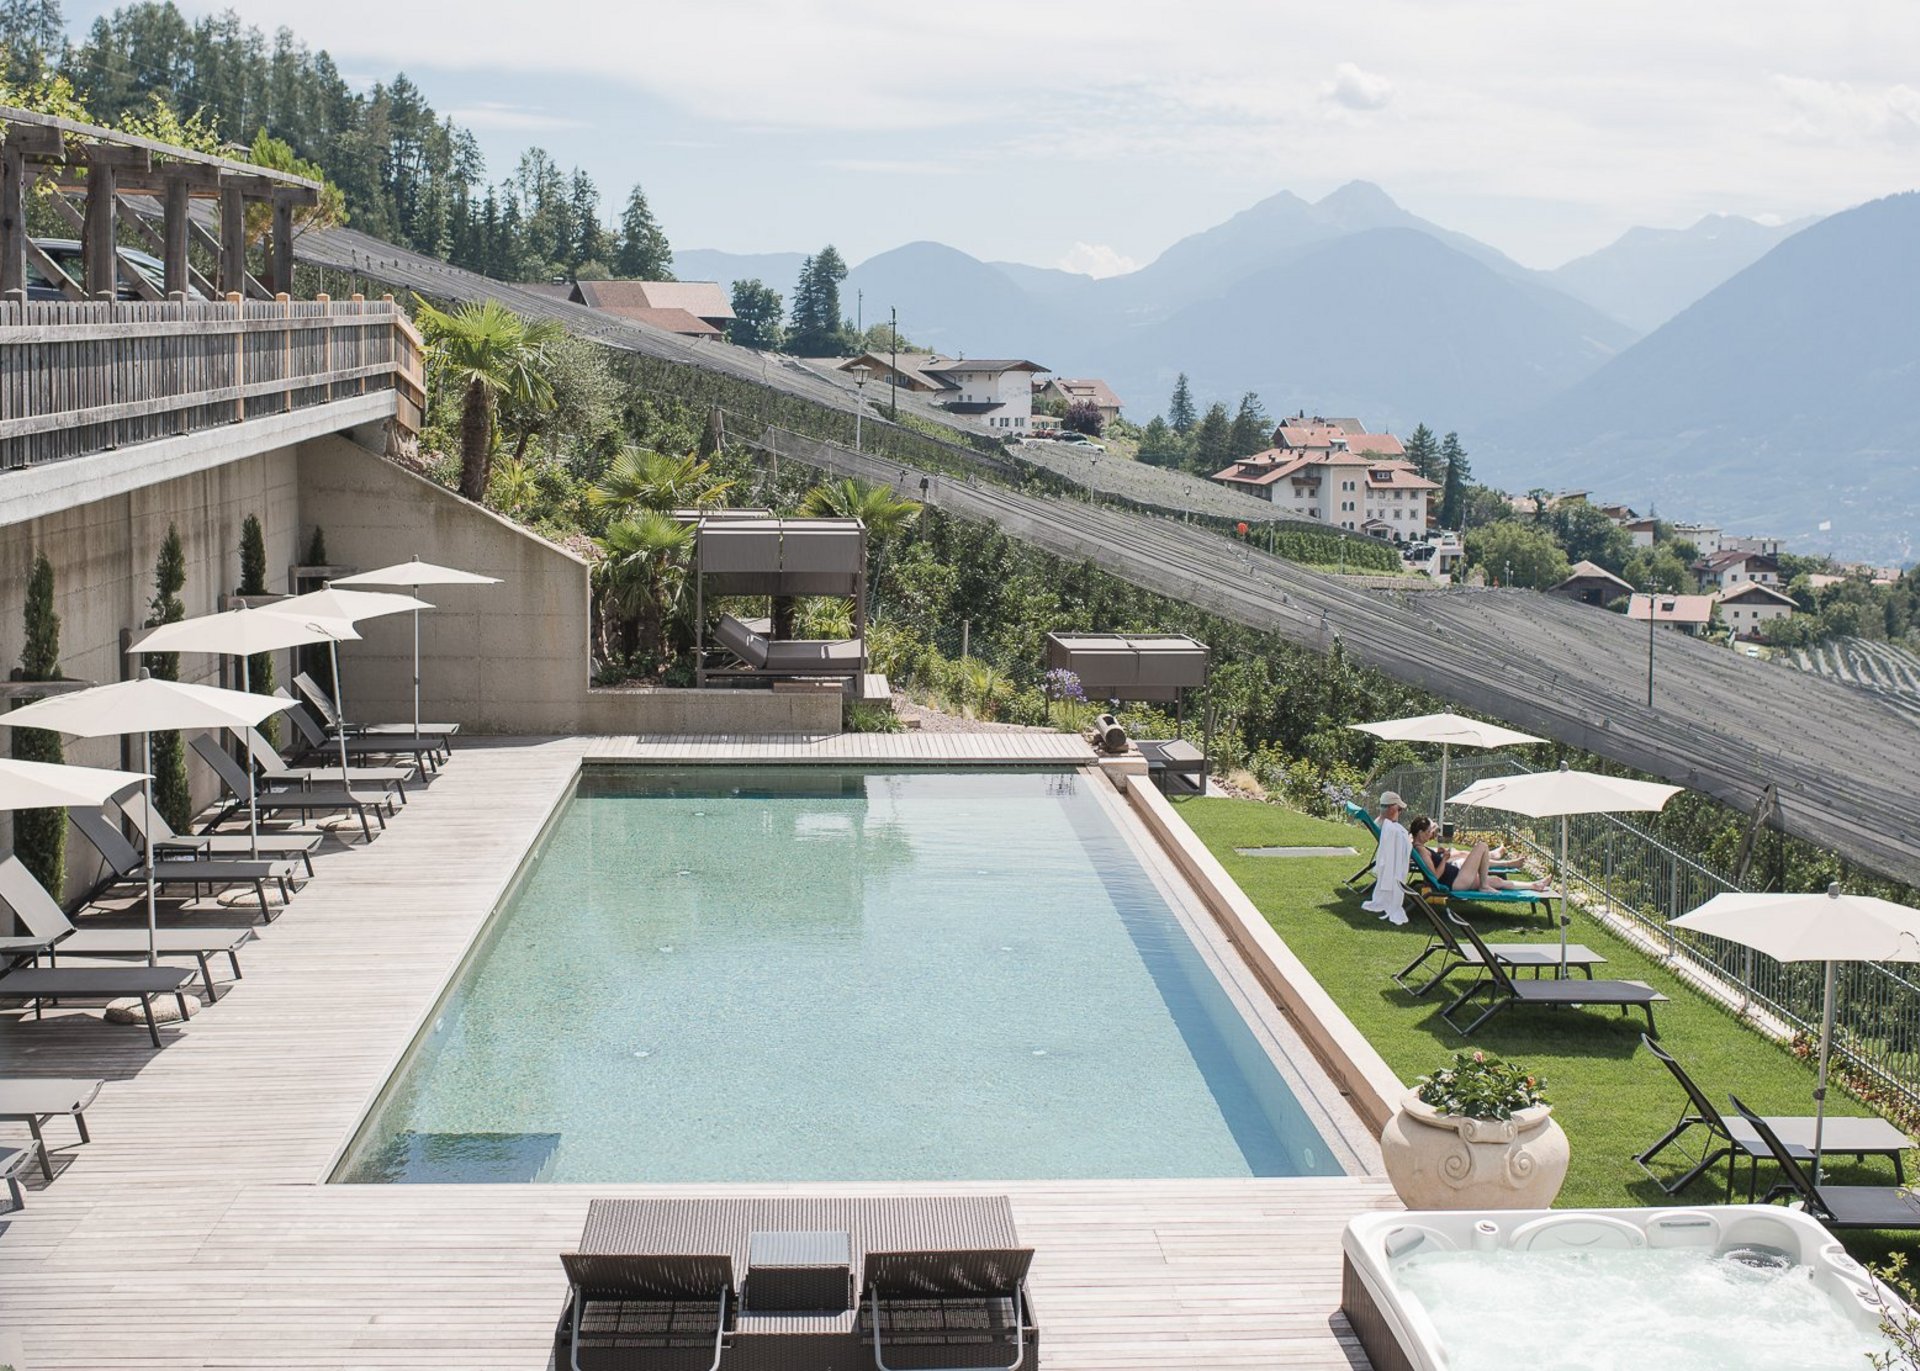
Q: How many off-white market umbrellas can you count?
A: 8